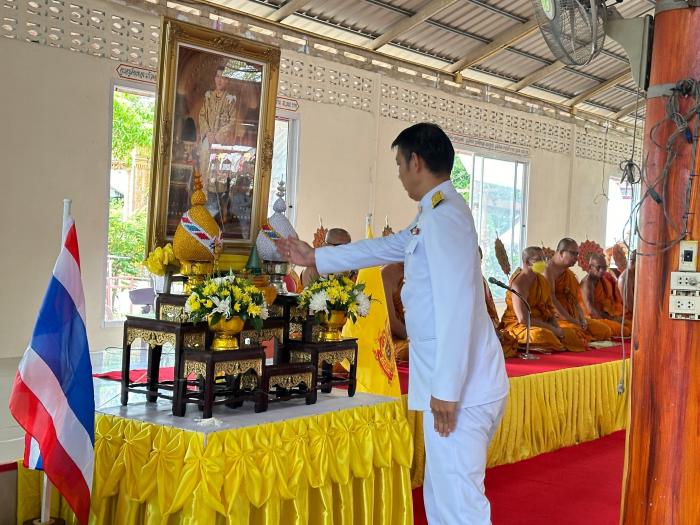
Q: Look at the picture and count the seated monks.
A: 7